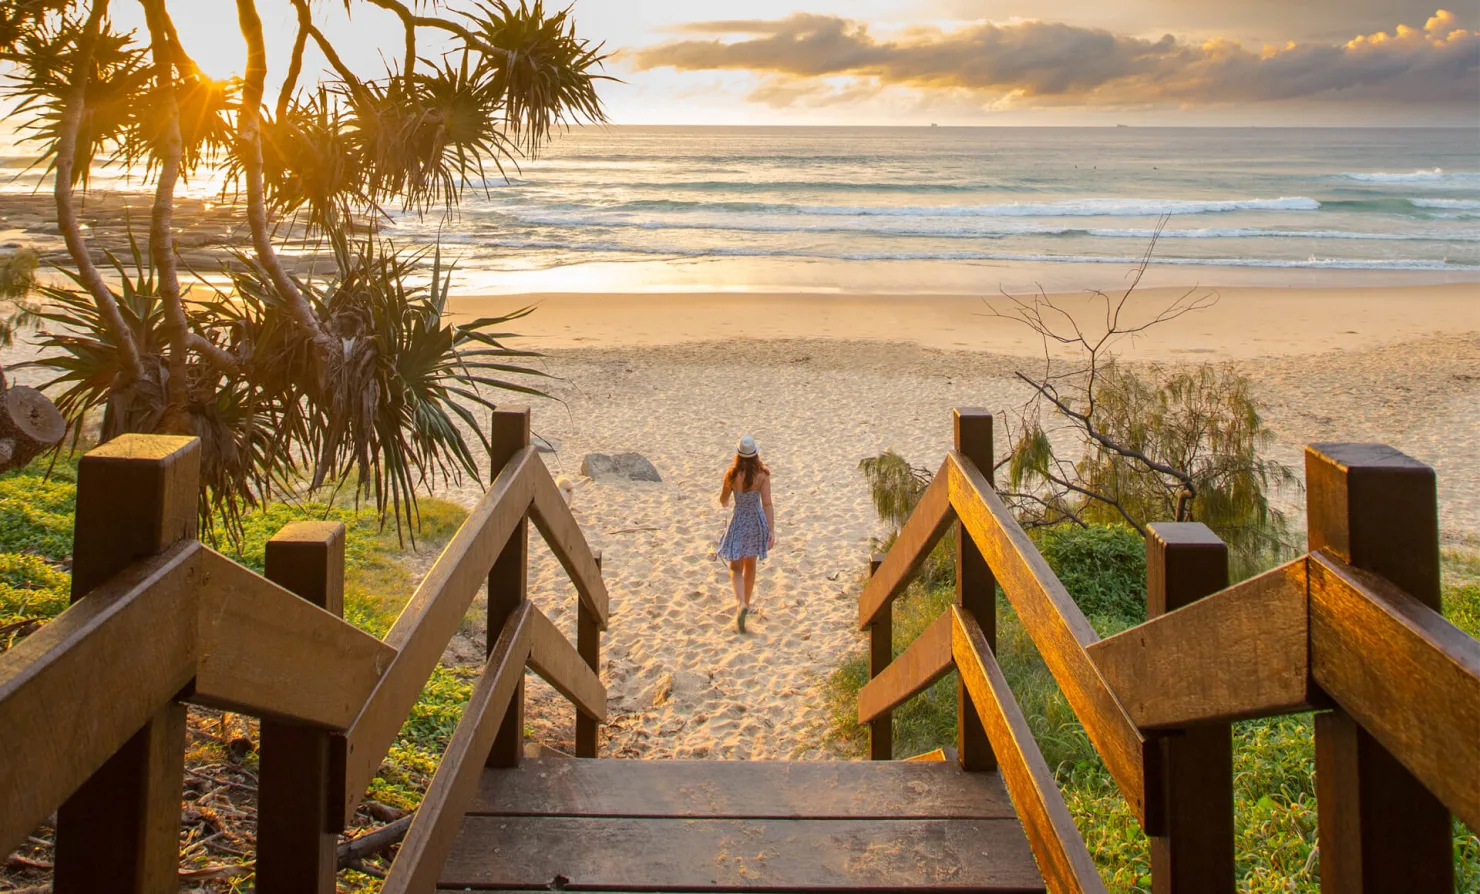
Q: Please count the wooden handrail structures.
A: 2